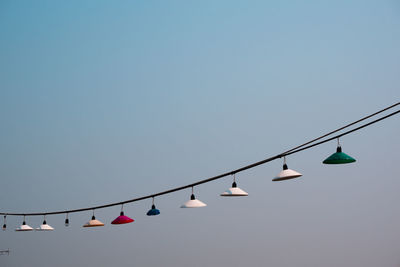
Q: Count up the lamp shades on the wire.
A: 9